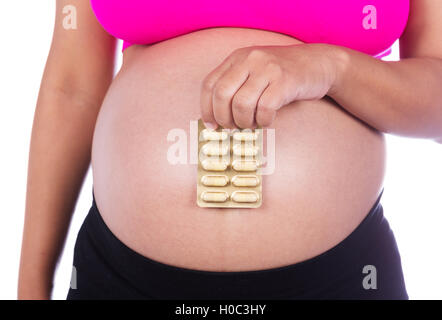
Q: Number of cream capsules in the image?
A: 10